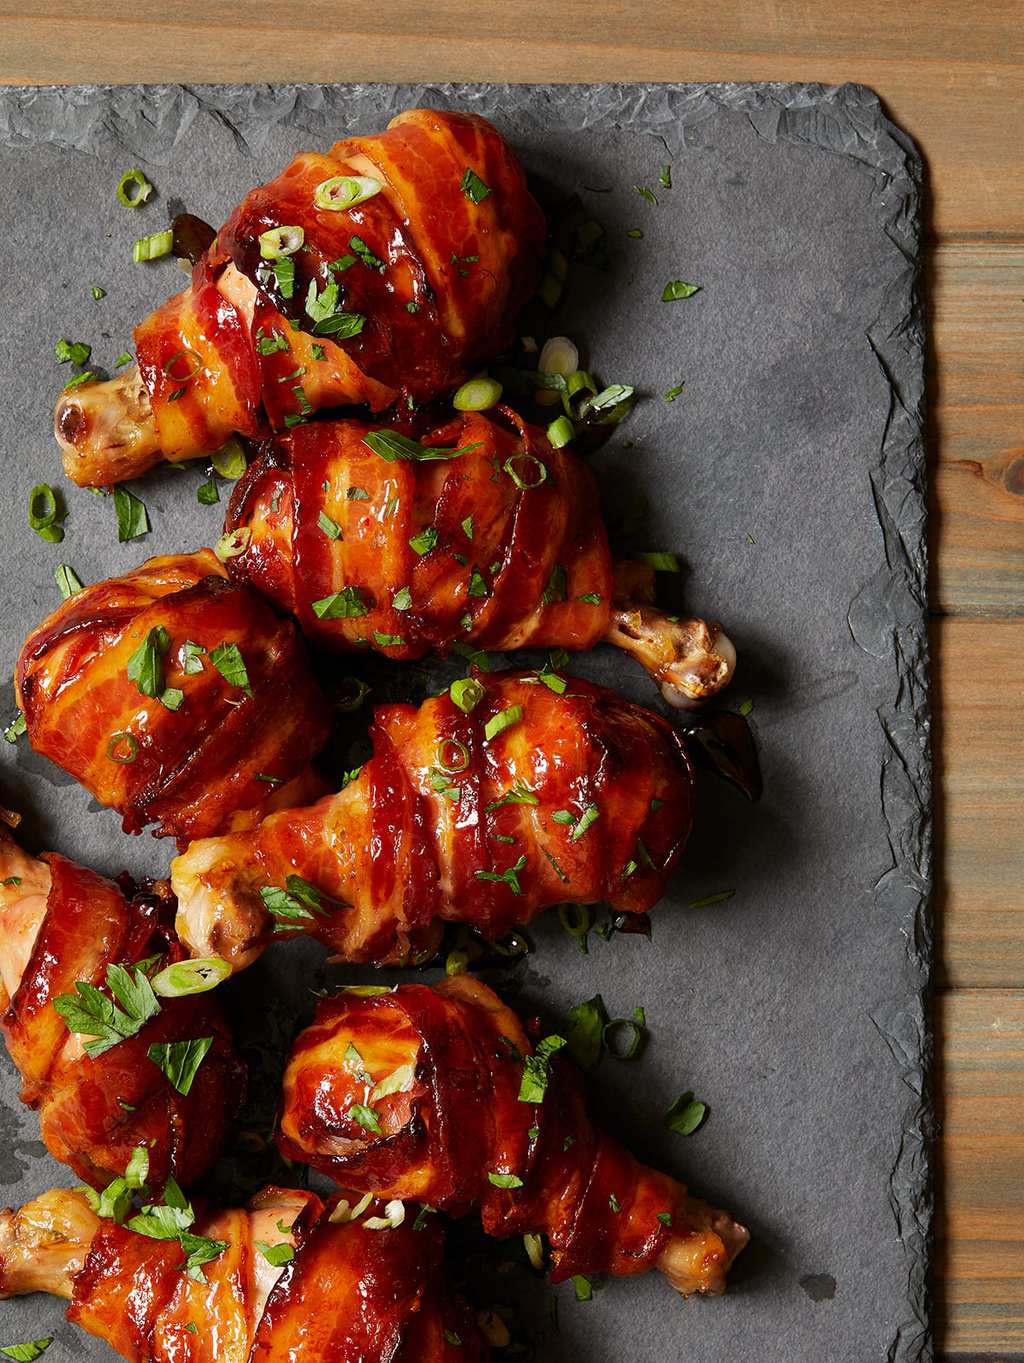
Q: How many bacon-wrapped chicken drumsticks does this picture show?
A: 7